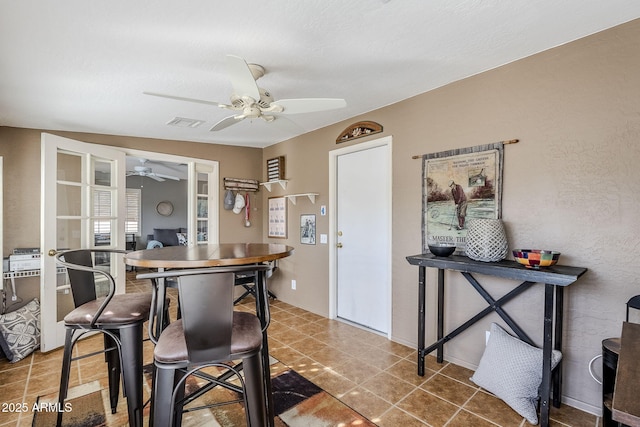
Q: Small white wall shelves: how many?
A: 2